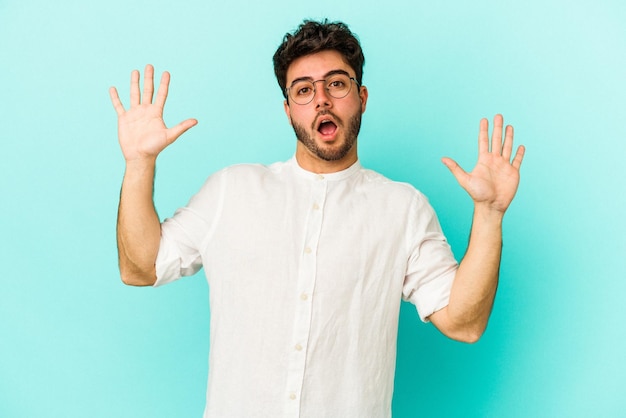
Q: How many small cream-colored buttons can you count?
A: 6